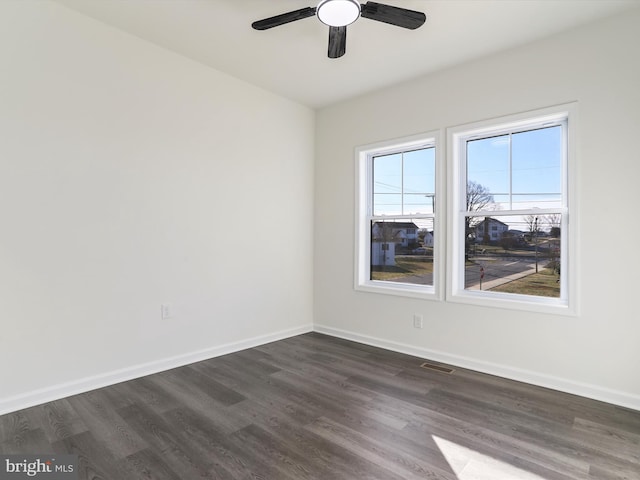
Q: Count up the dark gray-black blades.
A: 3